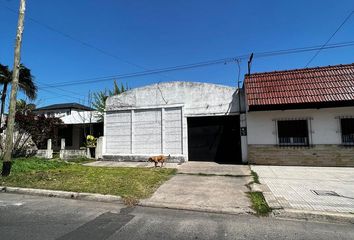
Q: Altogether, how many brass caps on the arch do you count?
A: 0